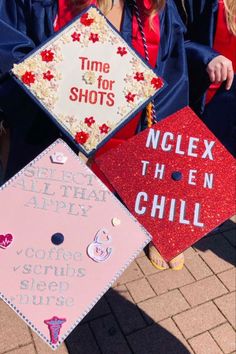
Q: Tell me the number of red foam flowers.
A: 13